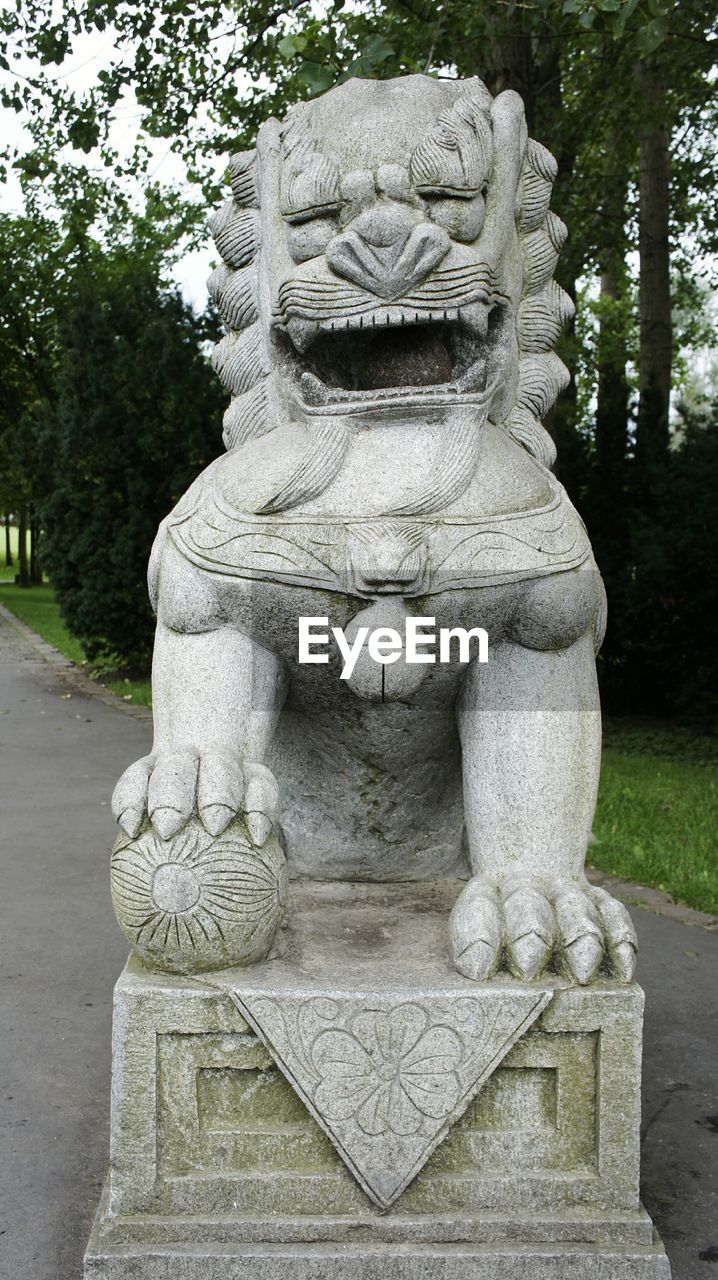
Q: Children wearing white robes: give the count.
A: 0